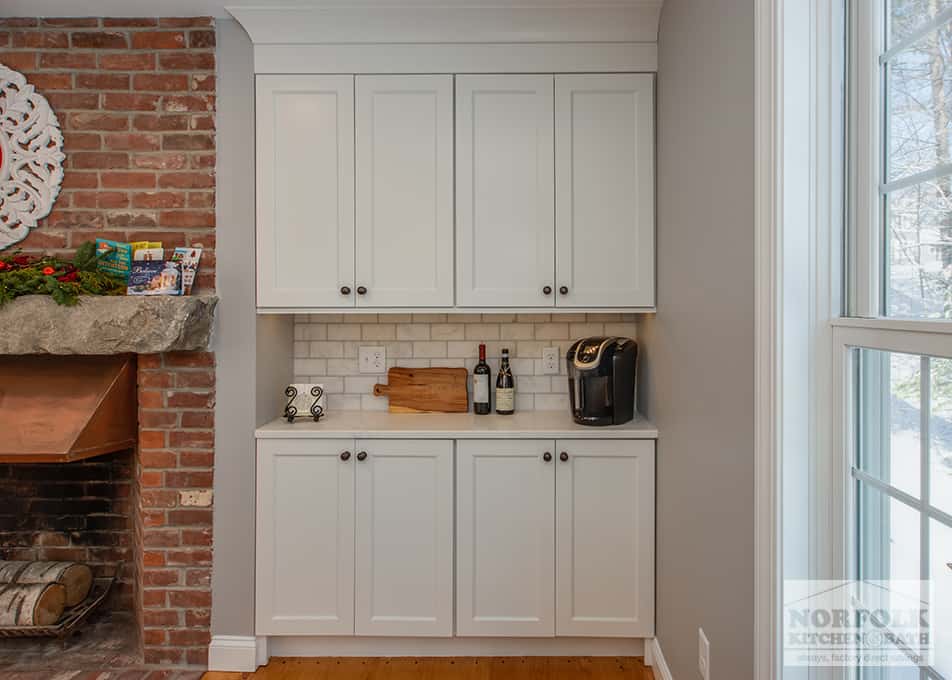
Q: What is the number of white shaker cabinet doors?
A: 8